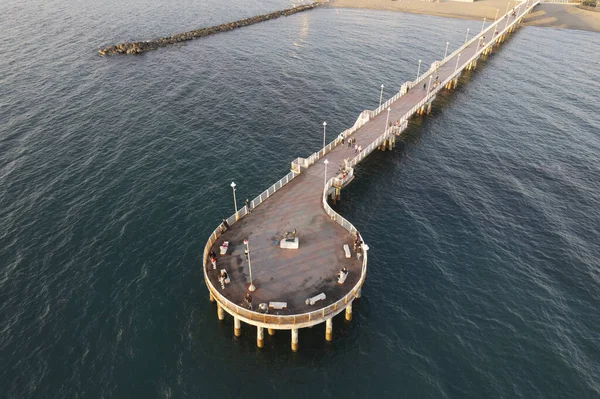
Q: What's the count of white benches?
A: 6